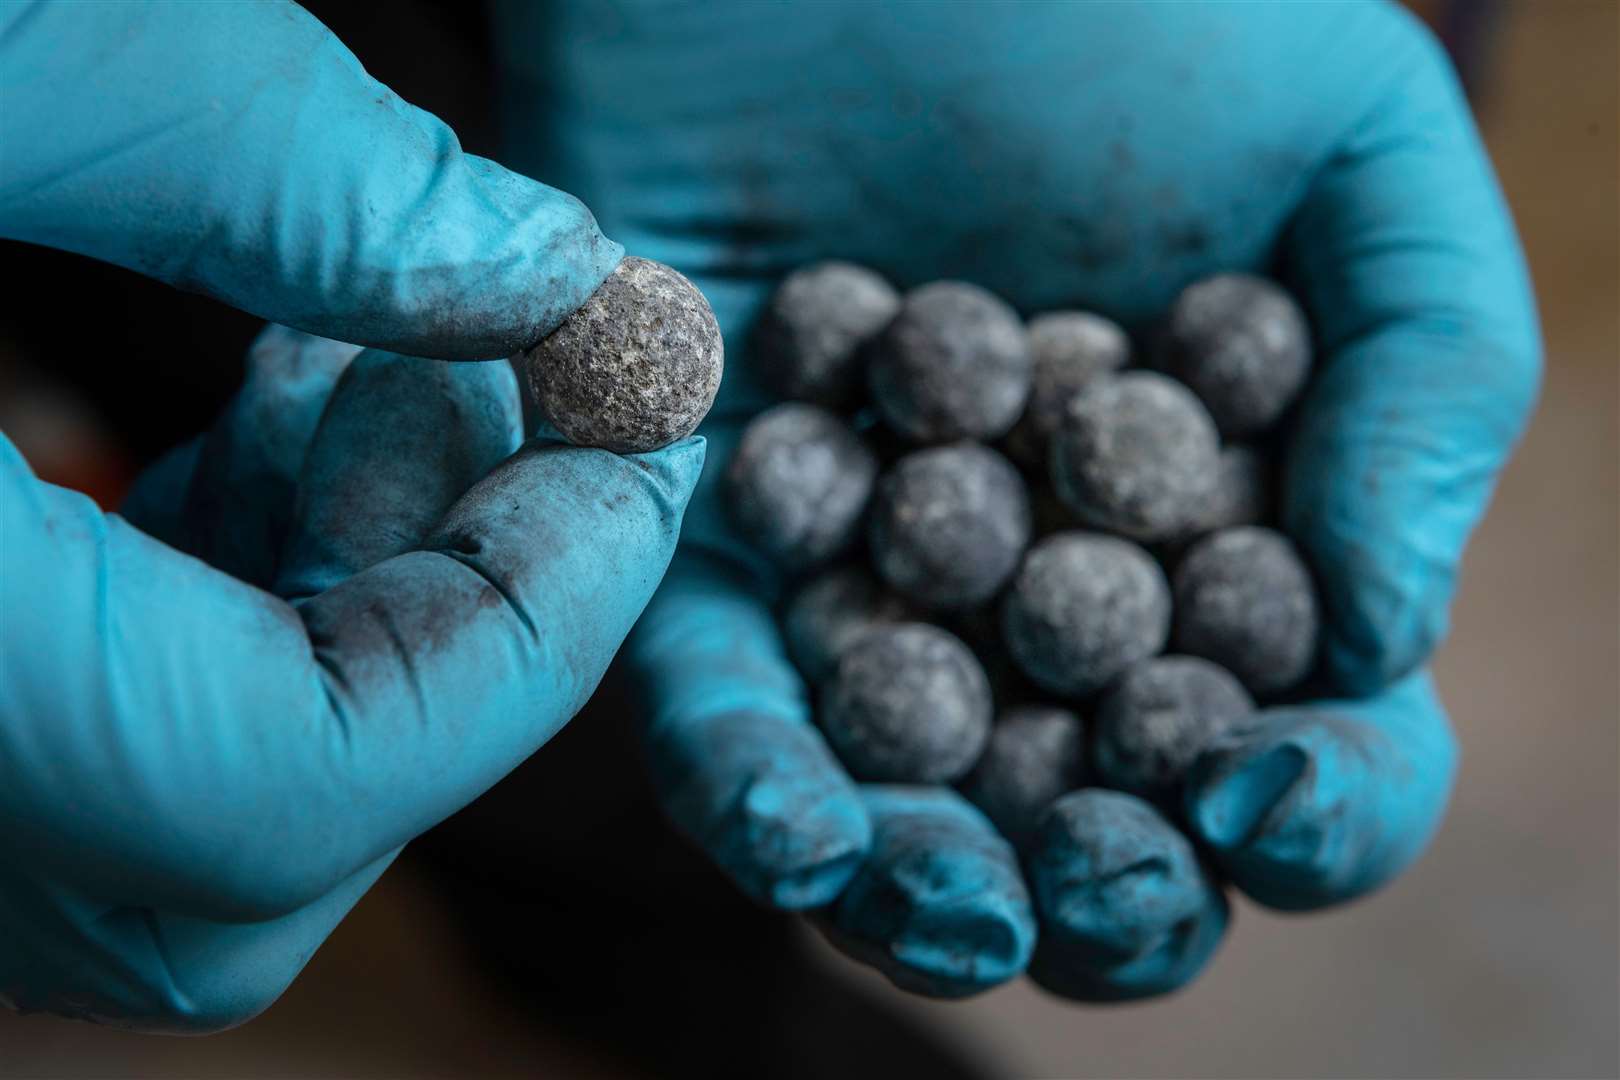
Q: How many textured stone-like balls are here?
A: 15